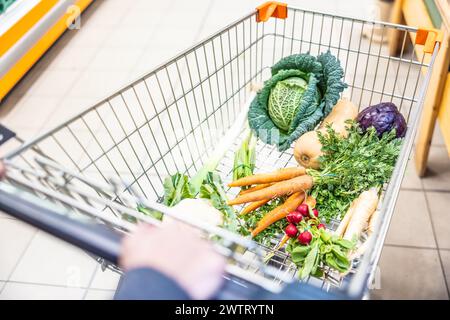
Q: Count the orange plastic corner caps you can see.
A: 2